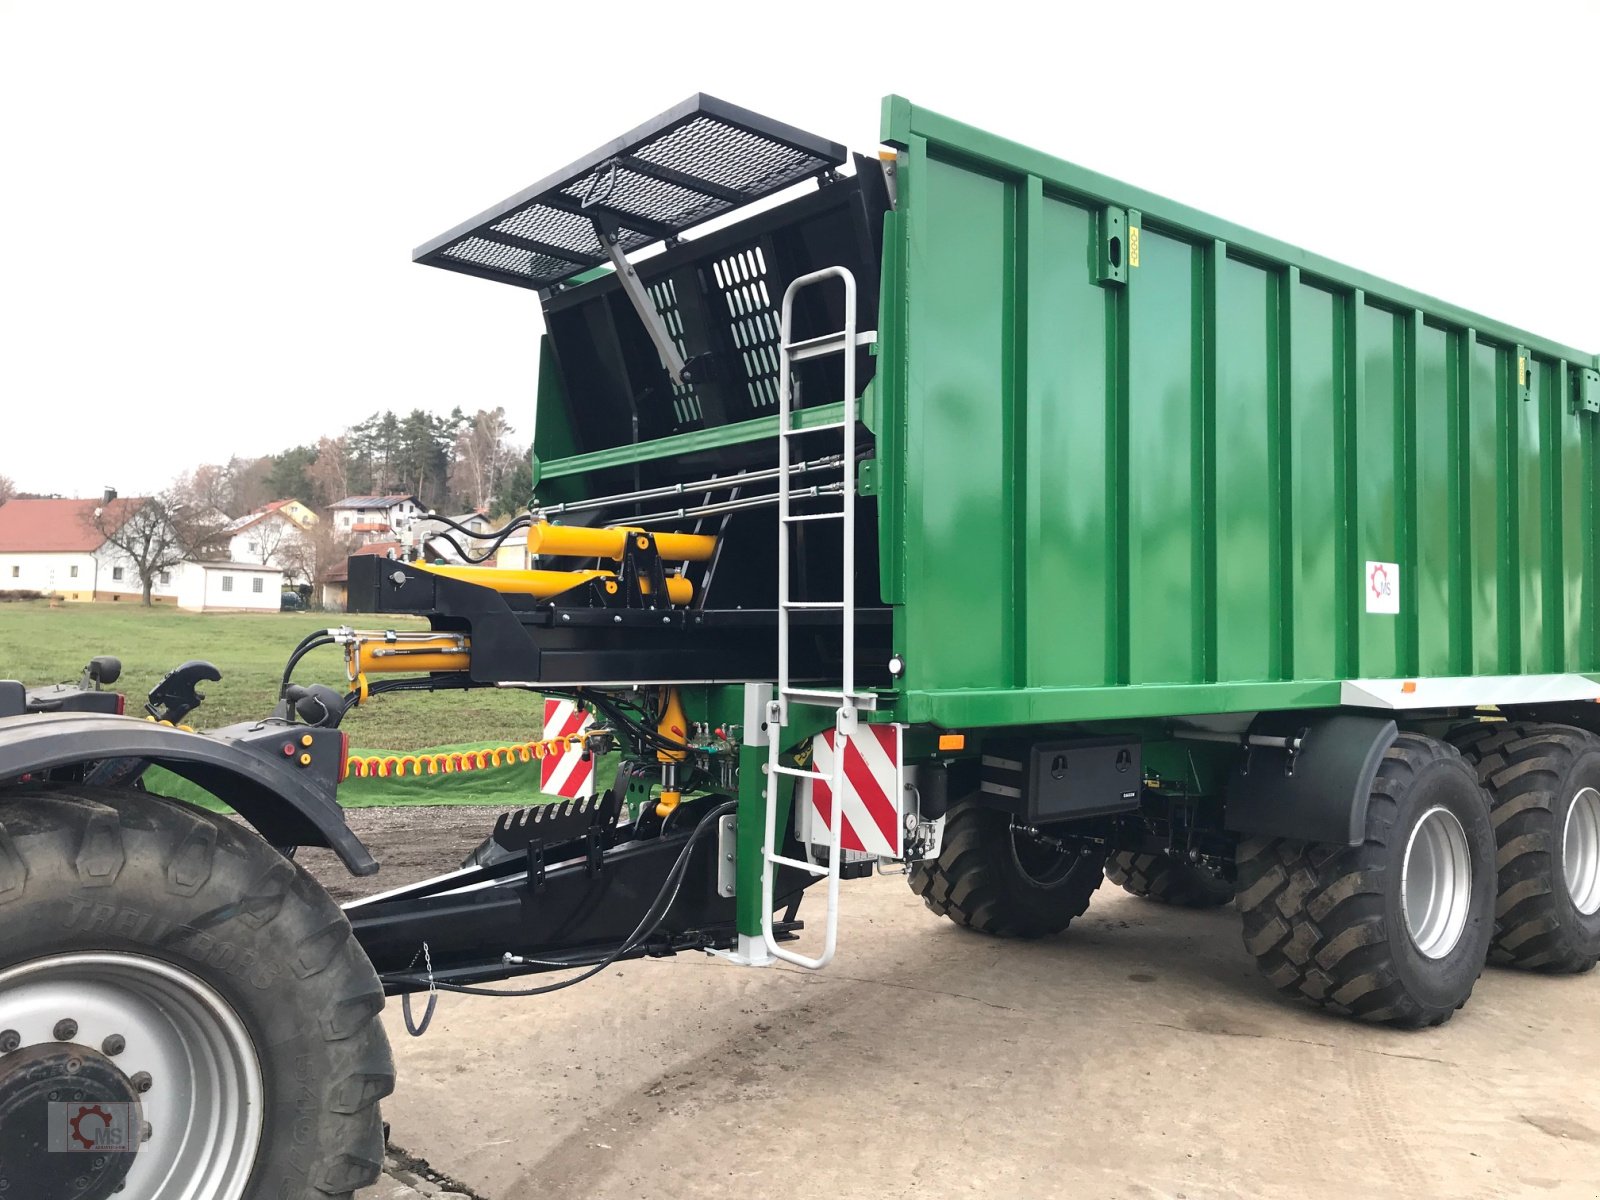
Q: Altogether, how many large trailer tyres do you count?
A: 4